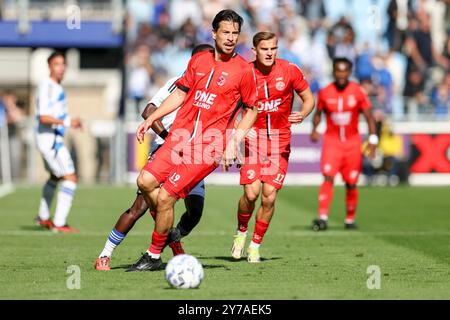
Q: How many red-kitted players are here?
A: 3